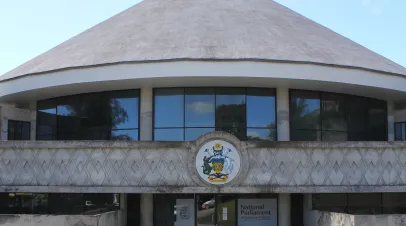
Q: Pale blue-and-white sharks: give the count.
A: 1